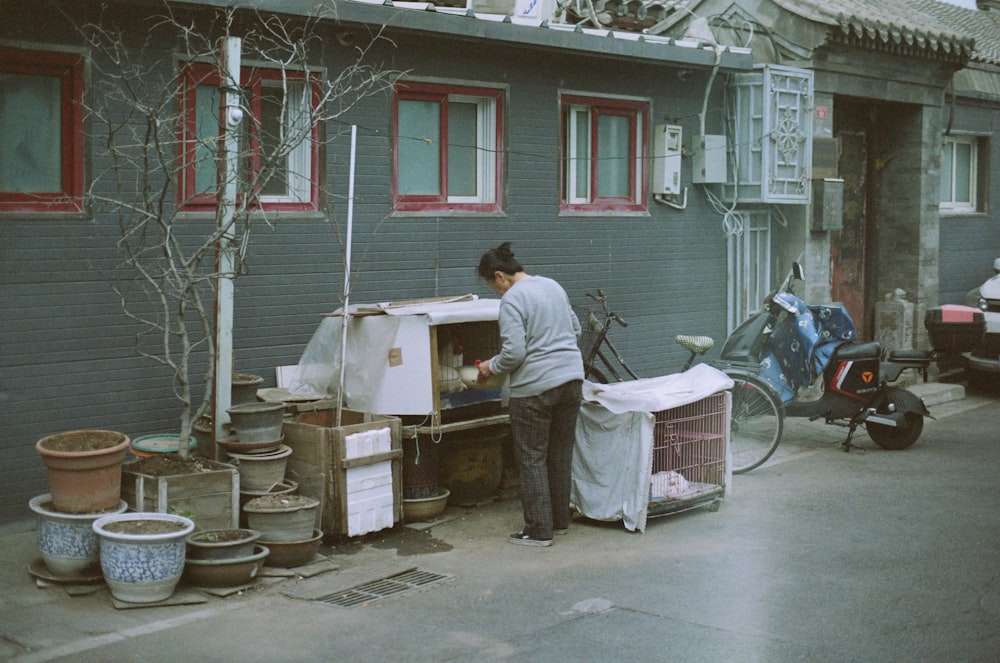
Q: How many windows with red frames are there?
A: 4